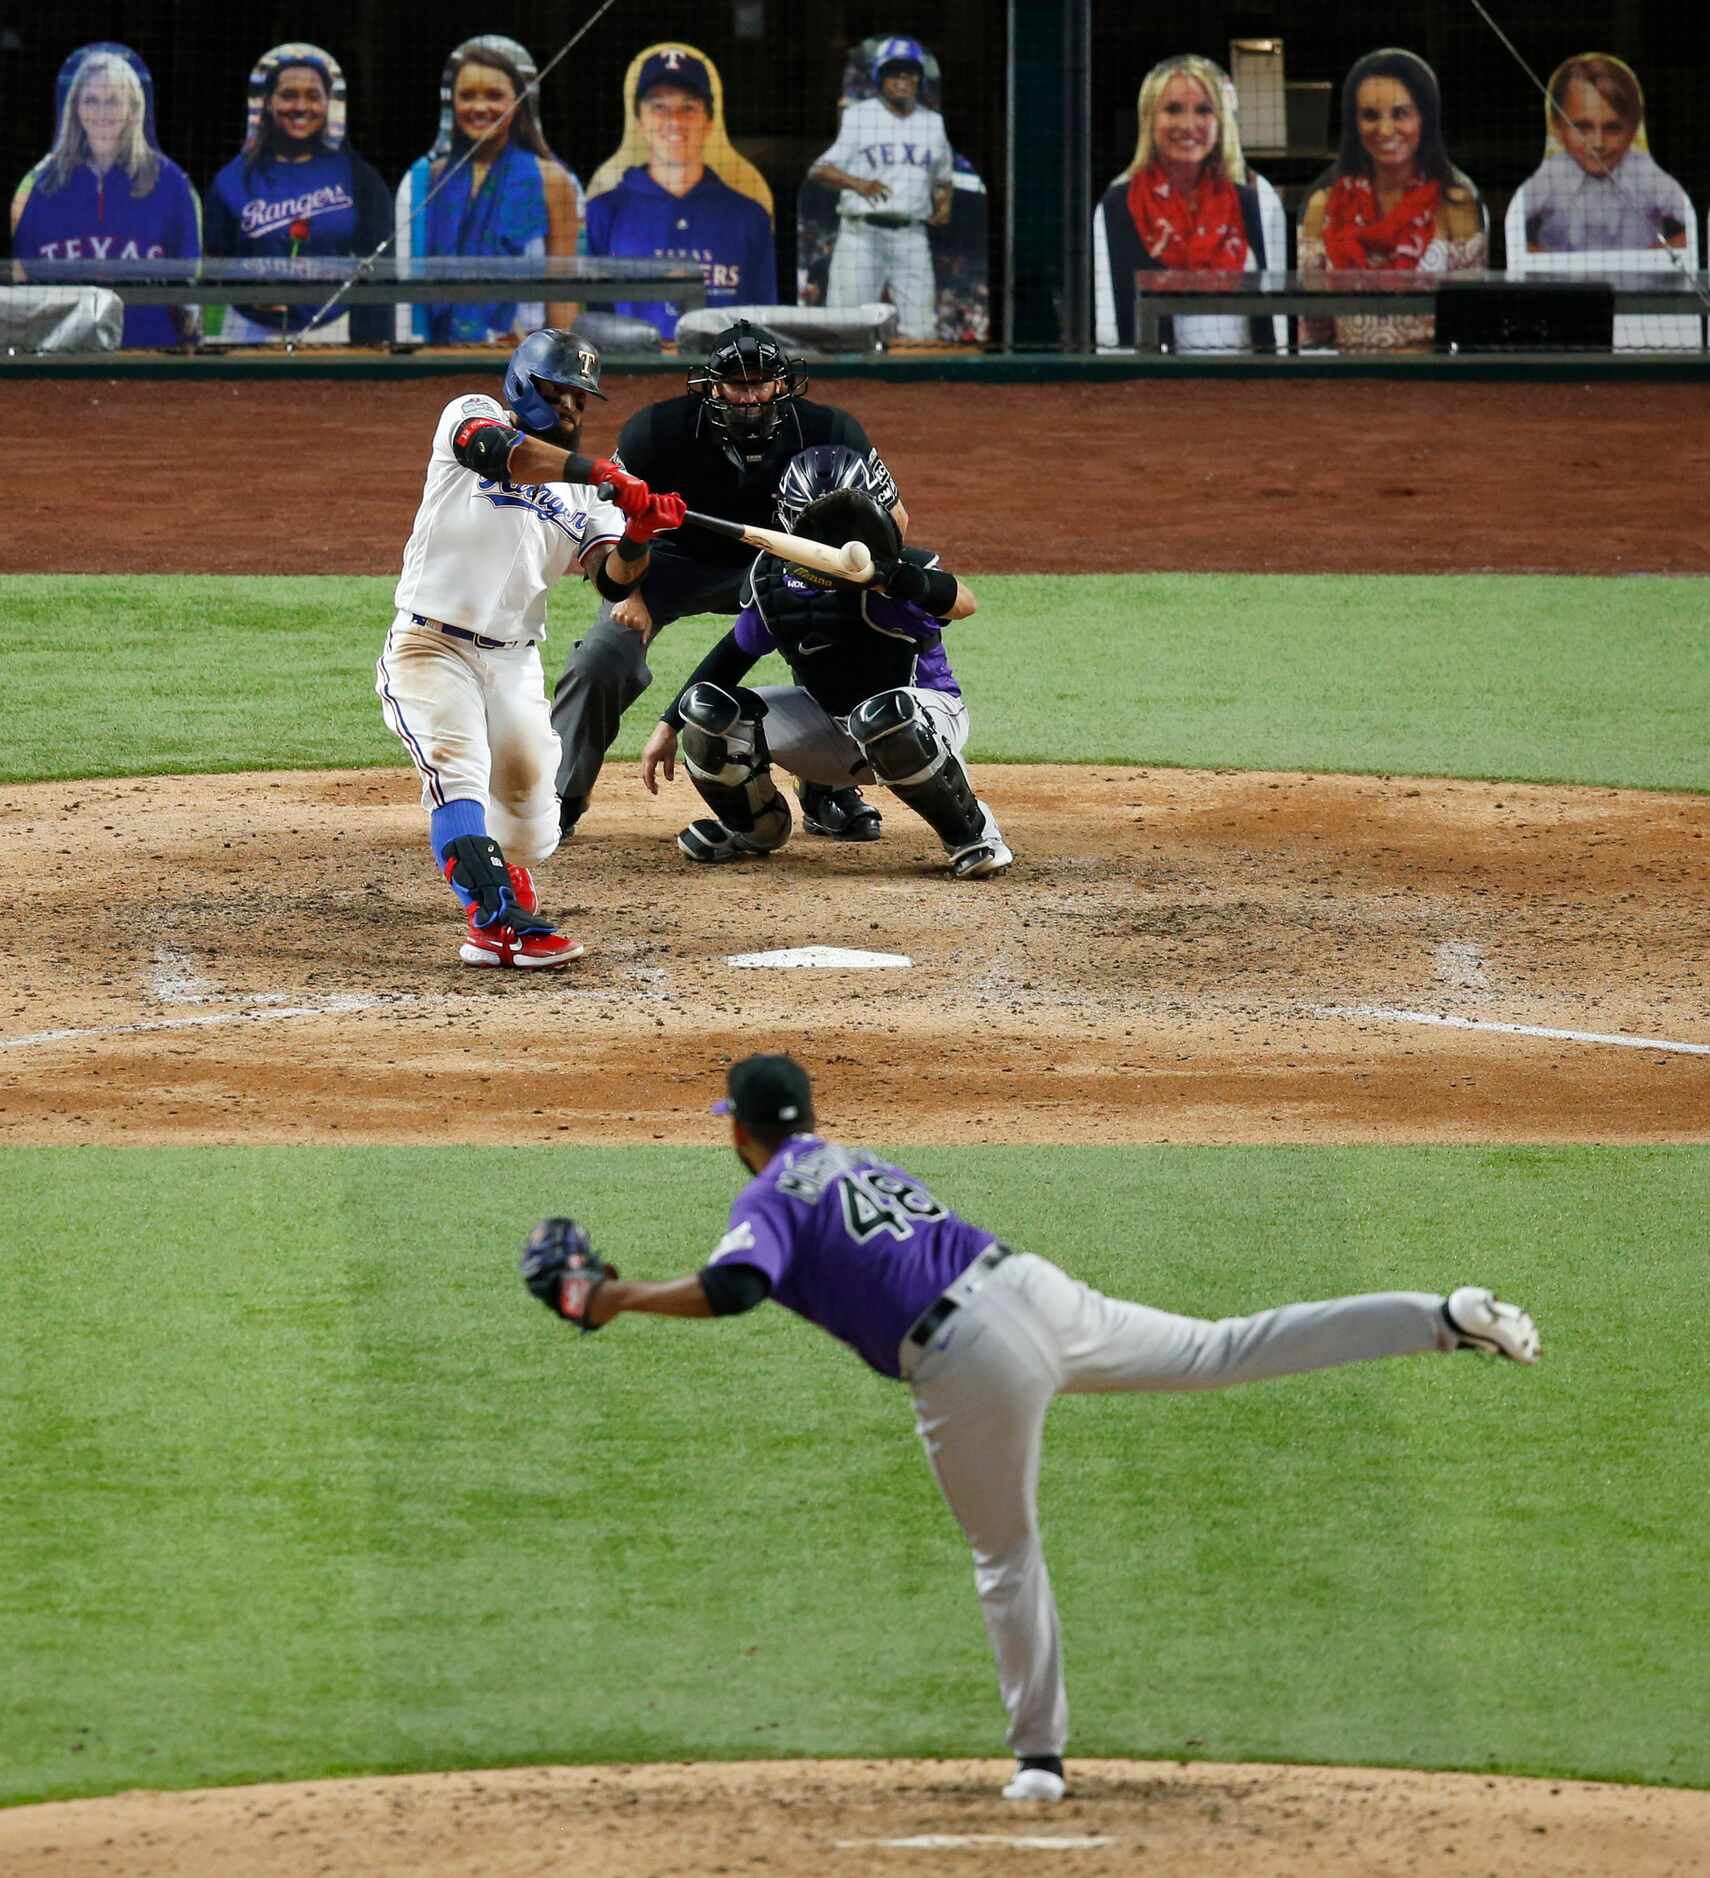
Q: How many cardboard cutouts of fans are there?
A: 8